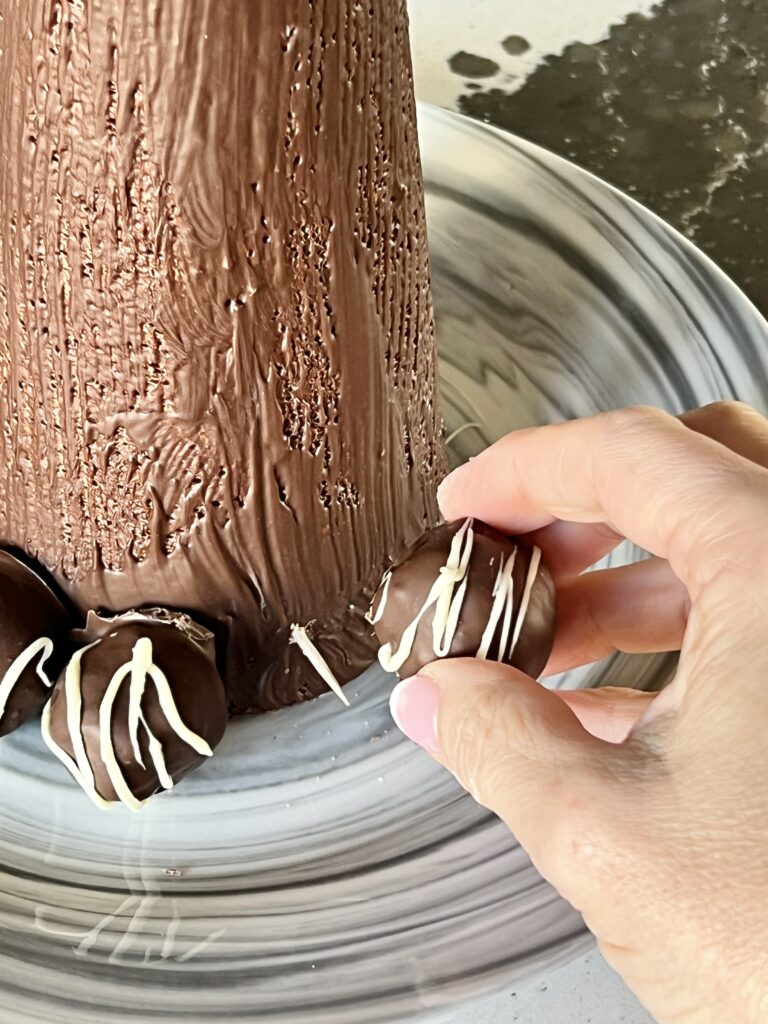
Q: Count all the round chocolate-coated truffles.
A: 3